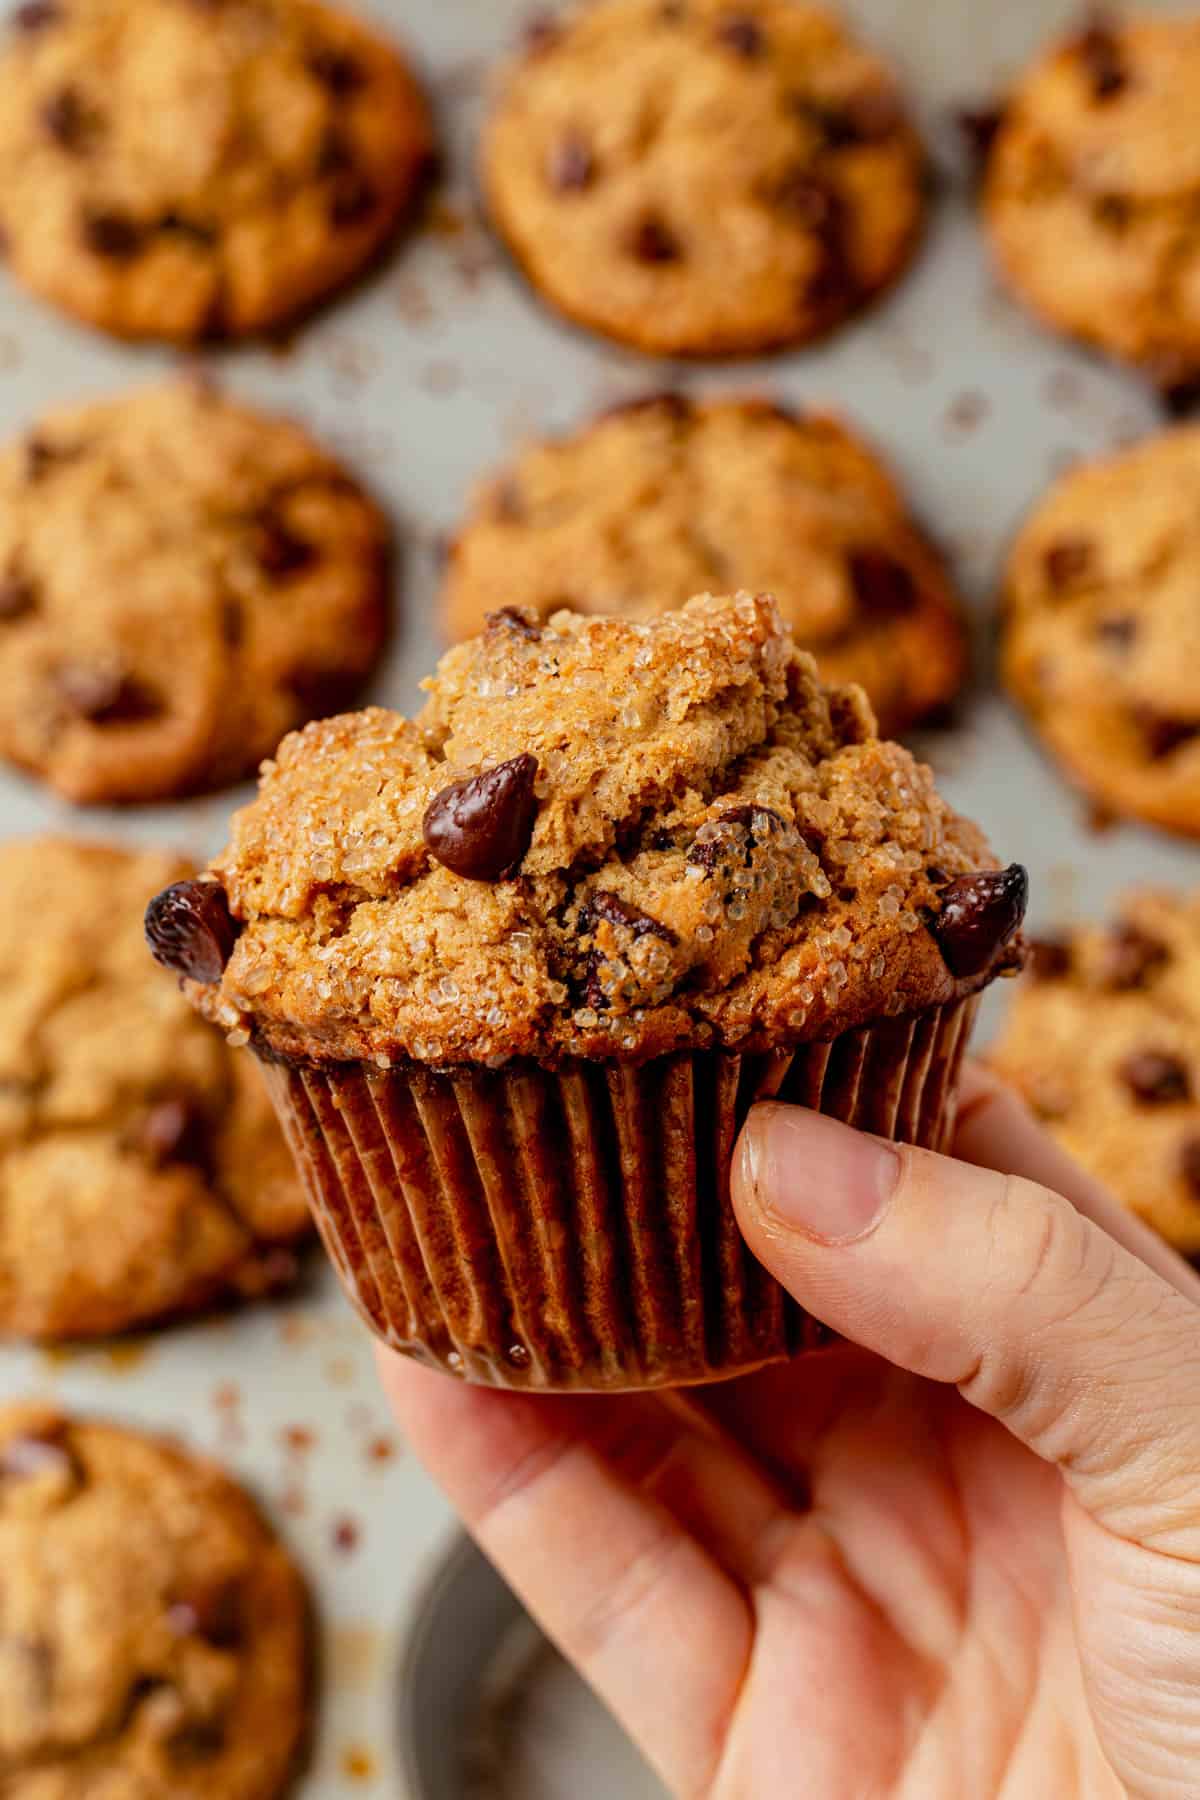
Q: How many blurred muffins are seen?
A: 9